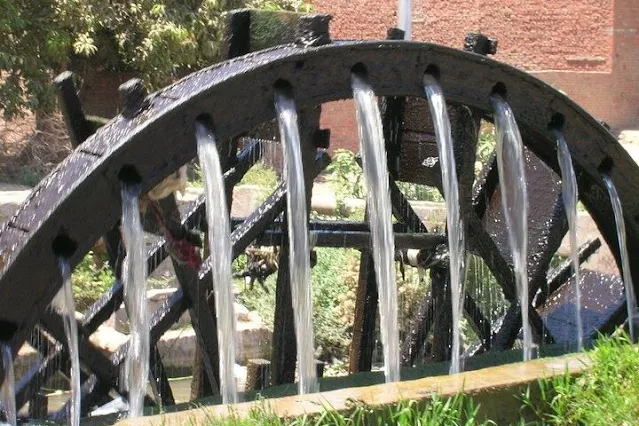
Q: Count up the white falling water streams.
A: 10